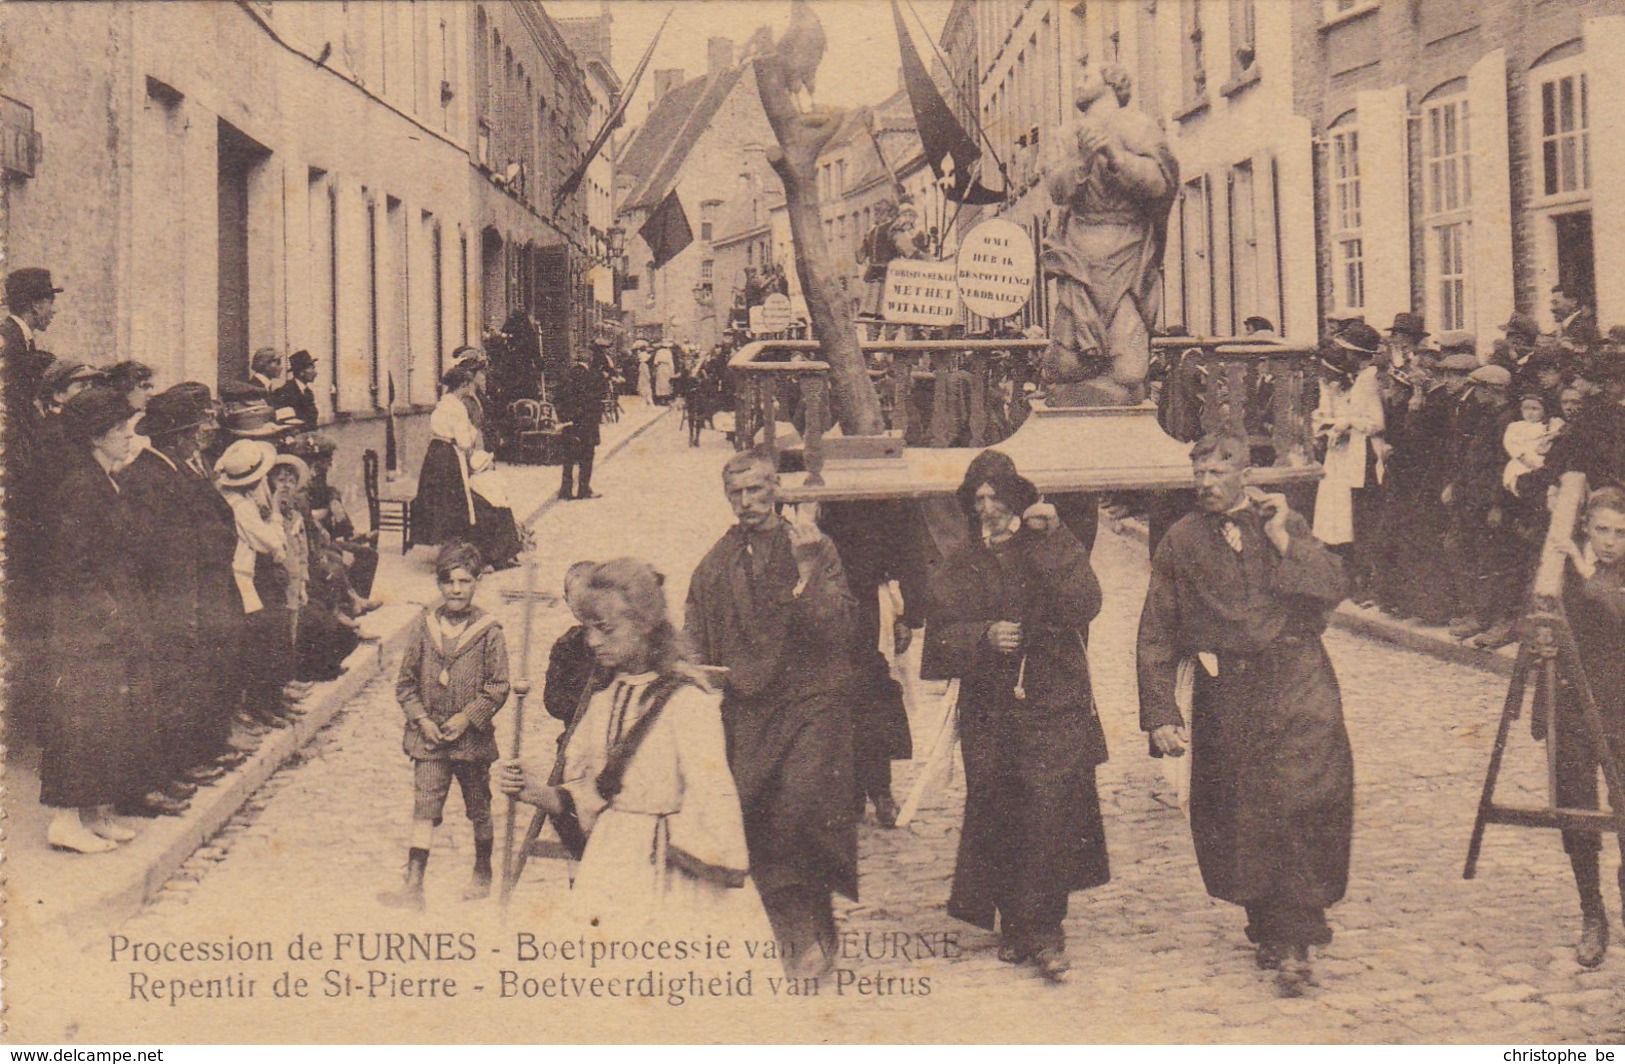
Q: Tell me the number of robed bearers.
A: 3